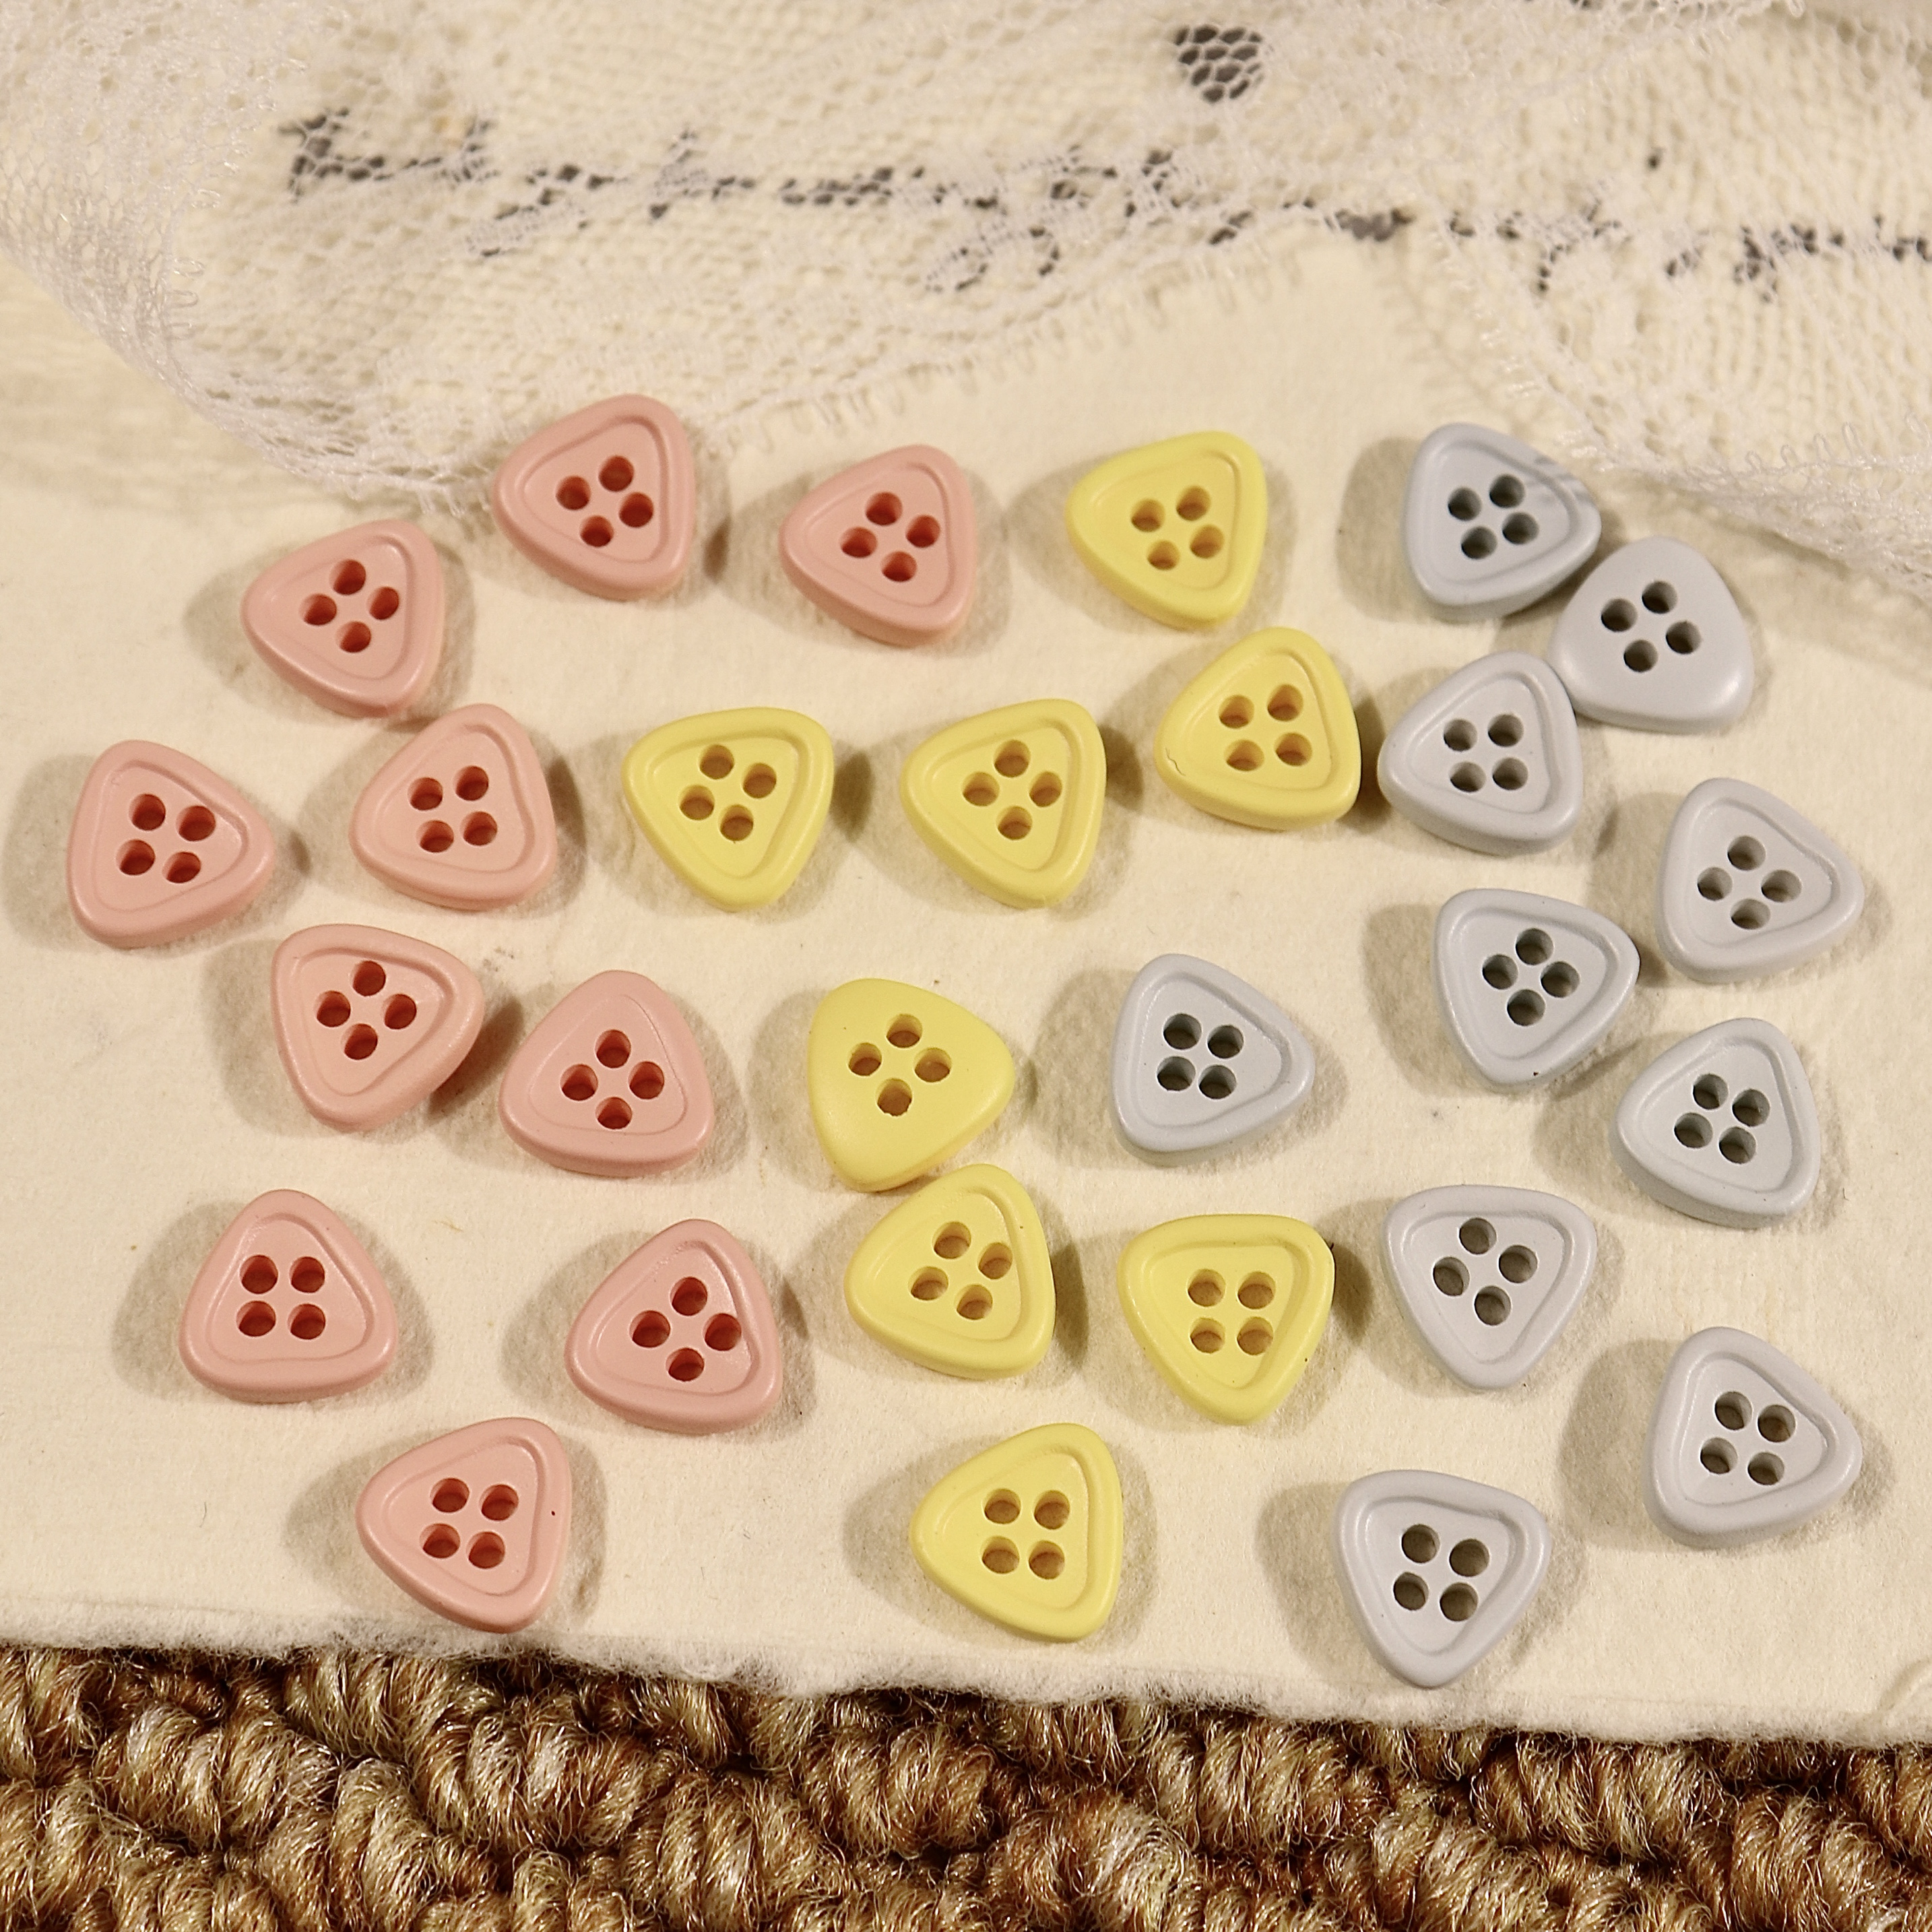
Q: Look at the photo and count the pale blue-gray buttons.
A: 10